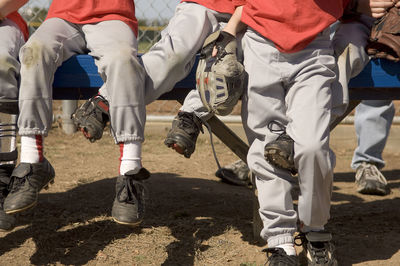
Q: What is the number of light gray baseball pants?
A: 5